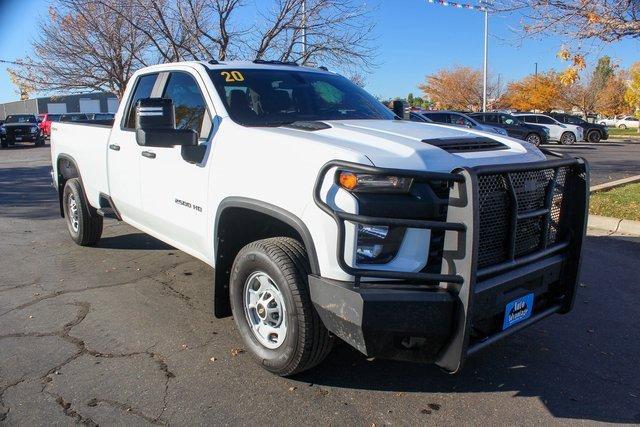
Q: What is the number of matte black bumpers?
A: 1